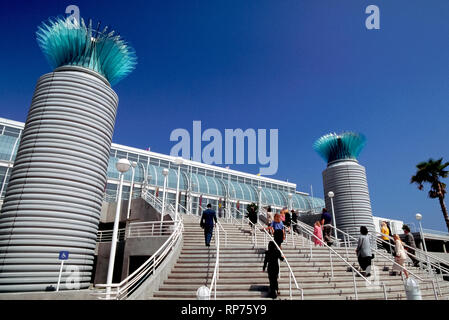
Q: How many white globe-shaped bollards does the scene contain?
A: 2